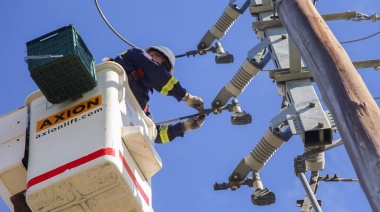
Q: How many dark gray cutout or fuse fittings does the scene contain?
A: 3